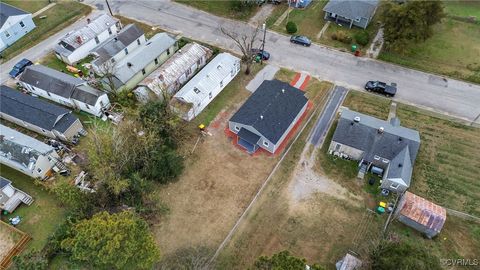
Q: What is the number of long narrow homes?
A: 8